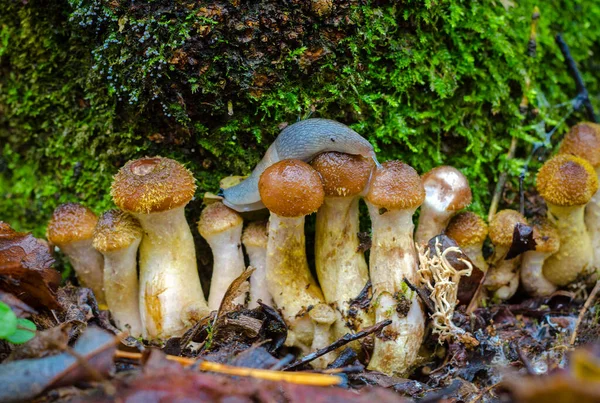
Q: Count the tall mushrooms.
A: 4